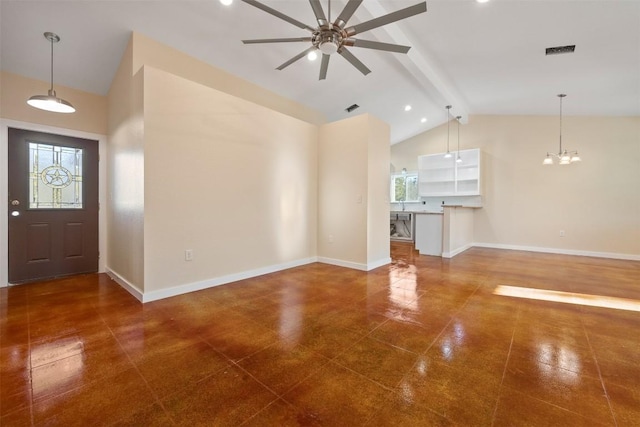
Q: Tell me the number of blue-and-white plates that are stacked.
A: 0